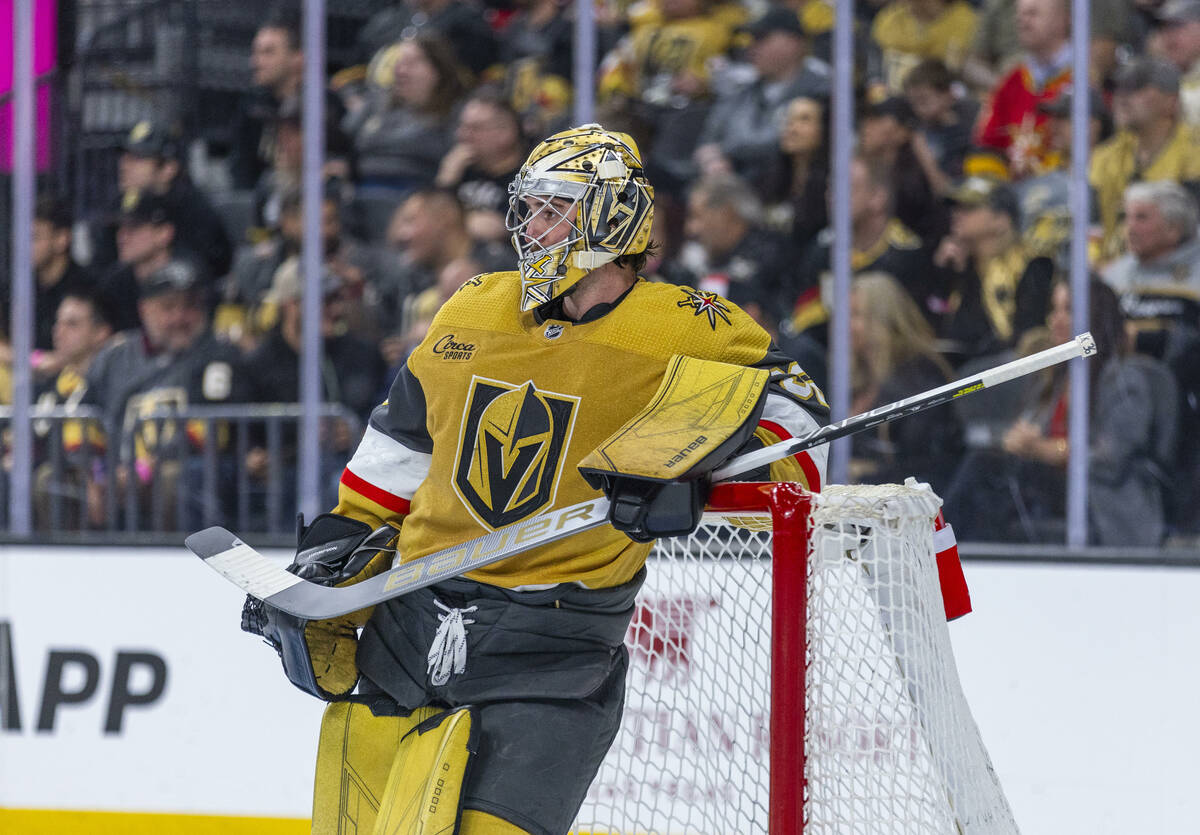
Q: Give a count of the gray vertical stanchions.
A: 5